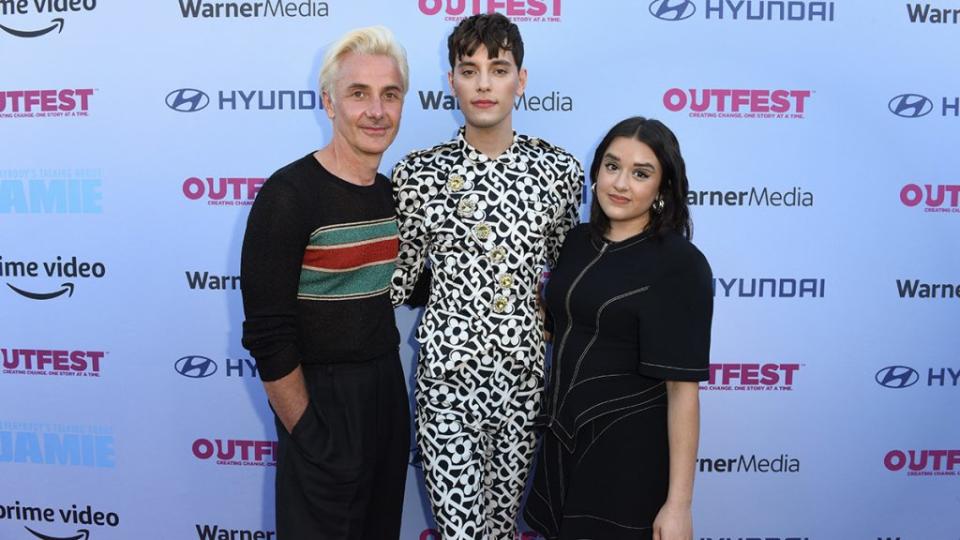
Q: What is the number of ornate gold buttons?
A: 6